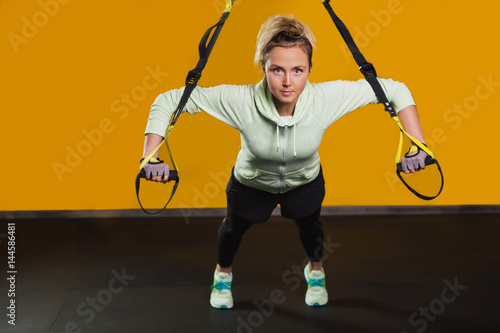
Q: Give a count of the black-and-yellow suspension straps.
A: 2